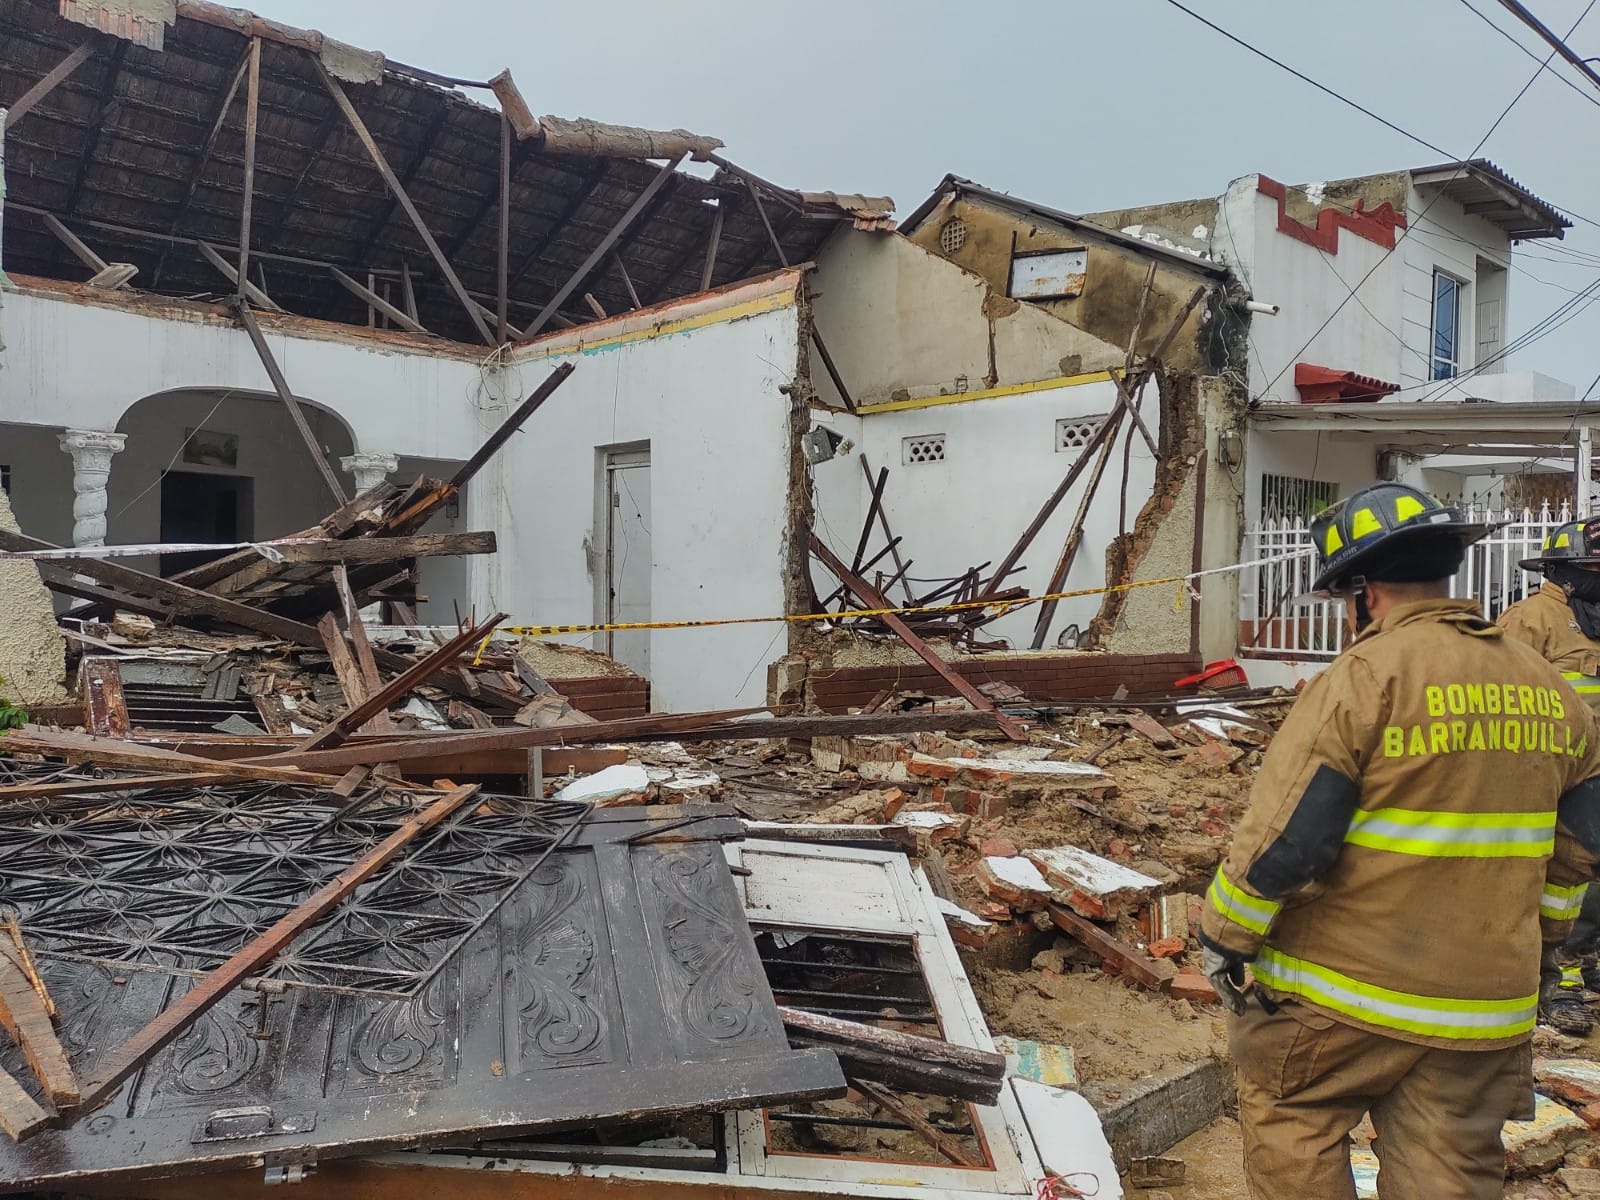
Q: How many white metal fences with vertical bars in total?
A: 1